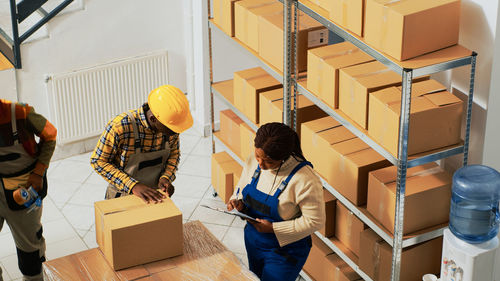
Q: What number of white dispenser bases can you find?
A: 1